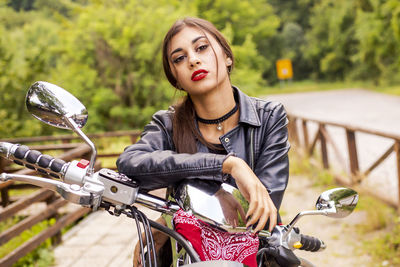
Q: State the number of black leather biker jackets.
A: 1